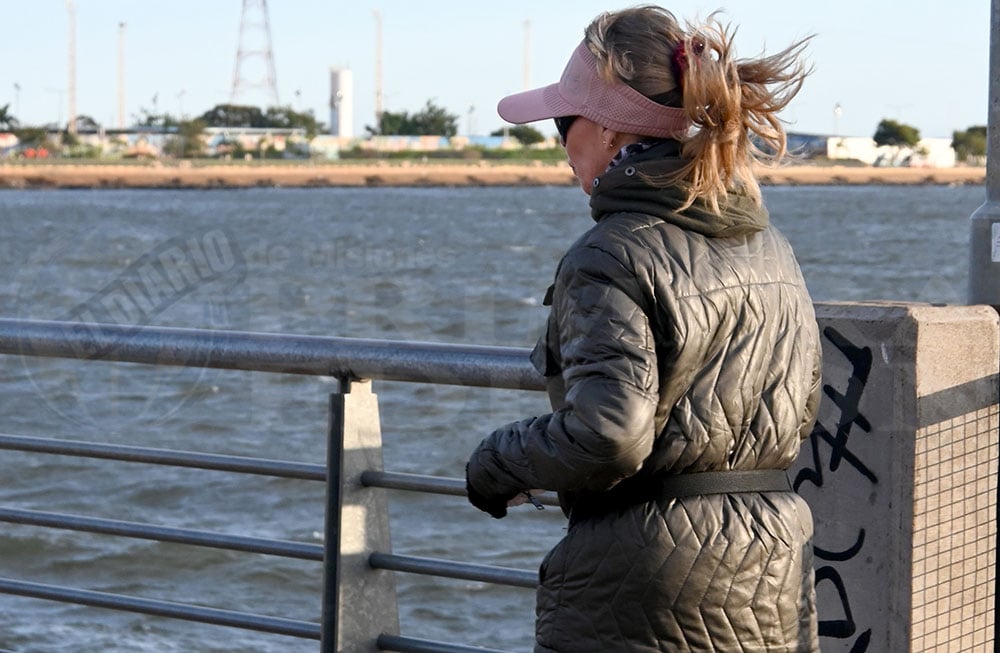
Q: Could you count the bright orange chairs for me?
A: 0